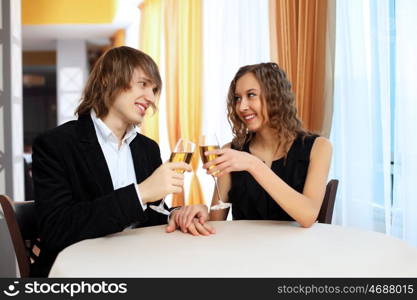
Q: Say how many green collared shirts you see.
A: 0